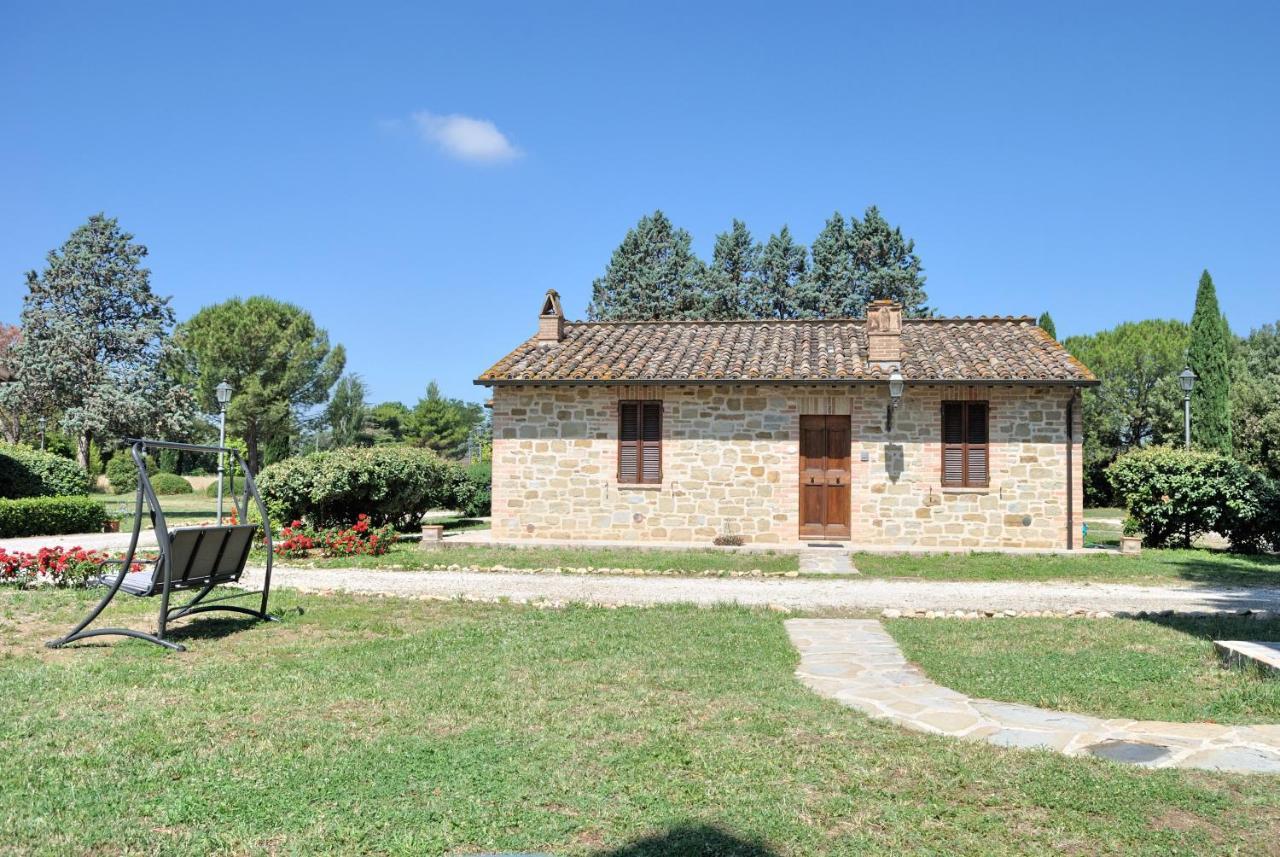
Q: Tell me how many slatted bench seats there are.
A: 1